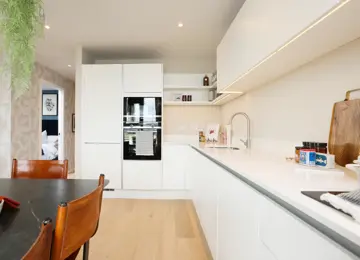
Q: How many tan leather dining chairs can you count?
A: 3